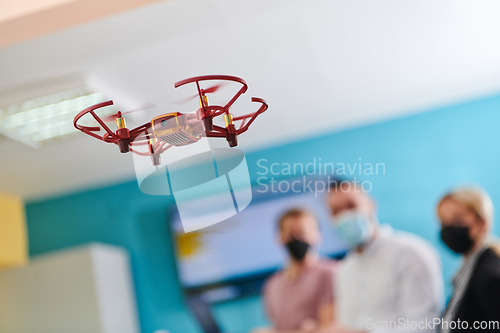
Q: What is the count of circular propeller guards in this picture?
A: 4